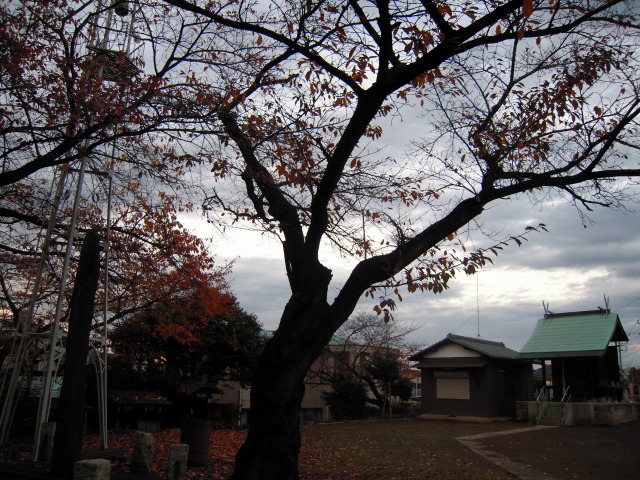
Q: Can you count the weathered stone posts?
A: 4